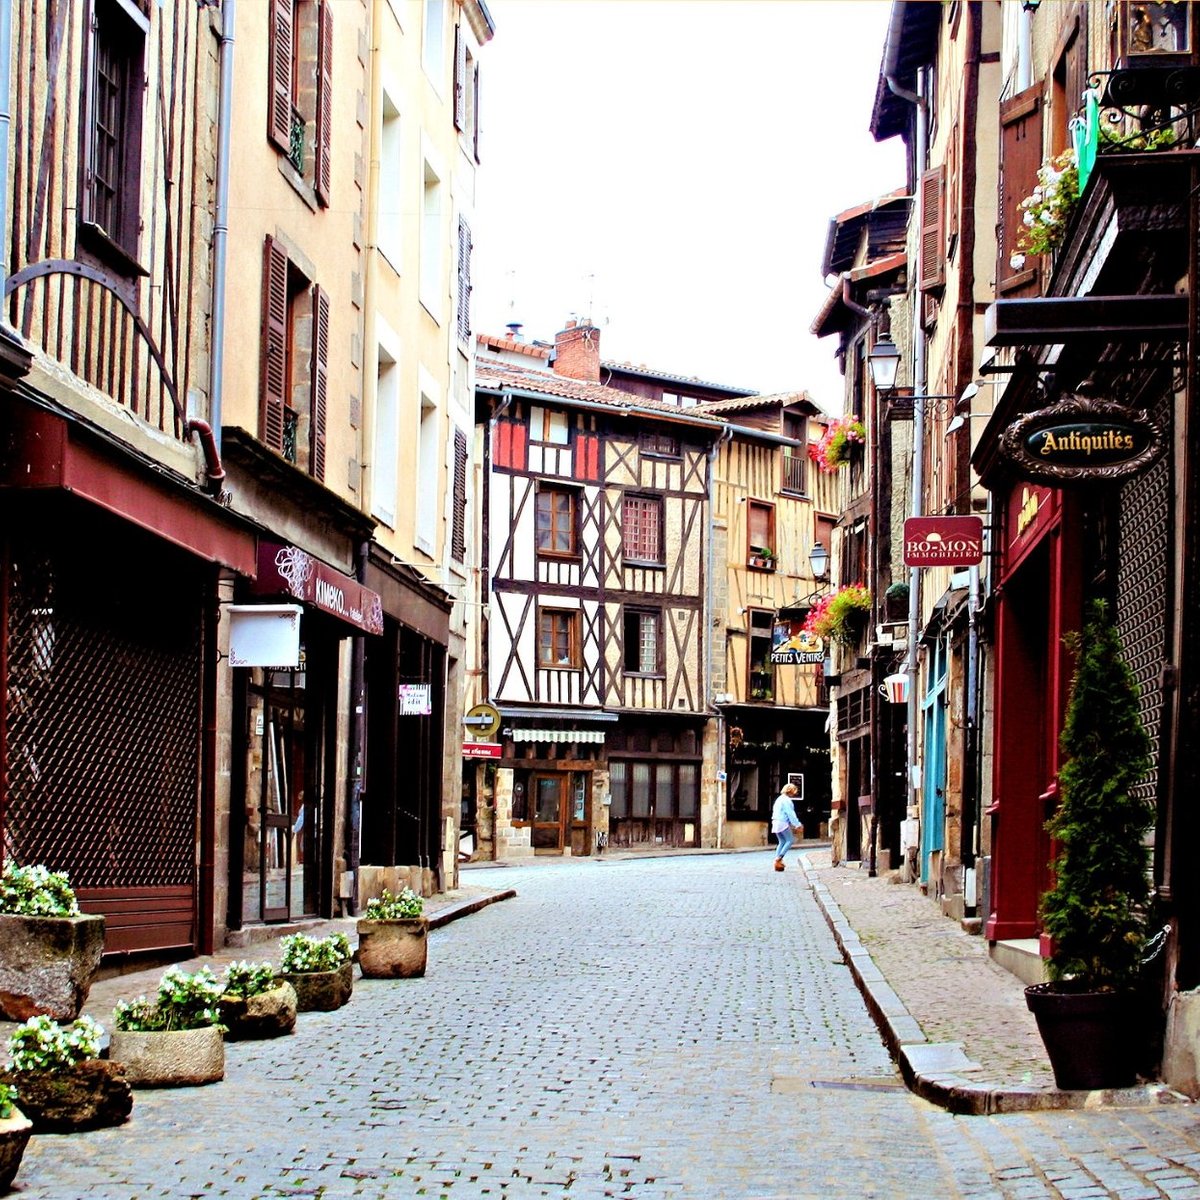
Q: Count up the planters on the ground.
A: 8